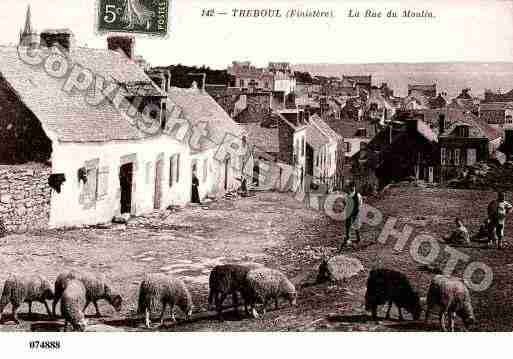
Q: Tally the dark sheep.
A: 2